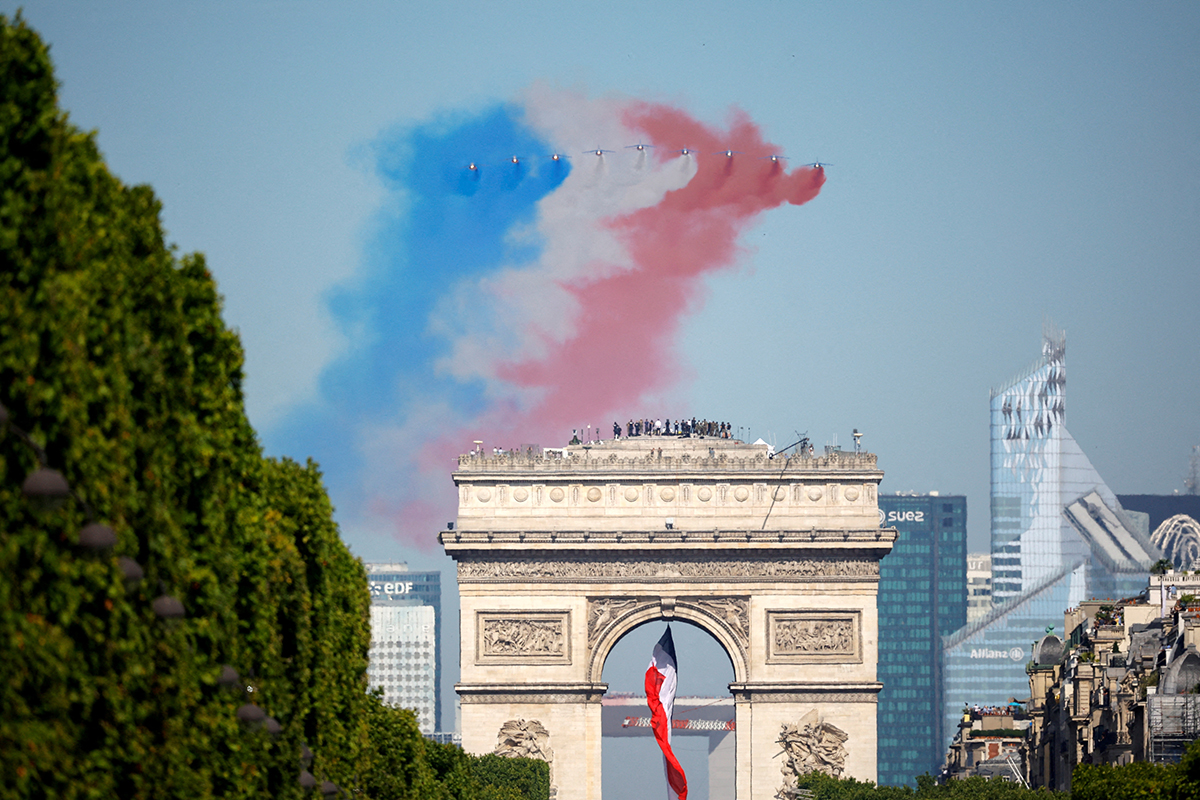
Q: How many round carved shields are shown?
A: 11